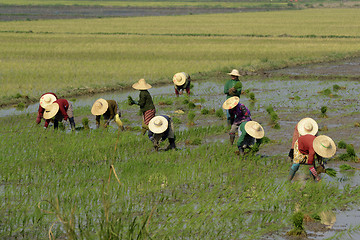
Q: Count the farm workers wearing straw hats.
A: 11